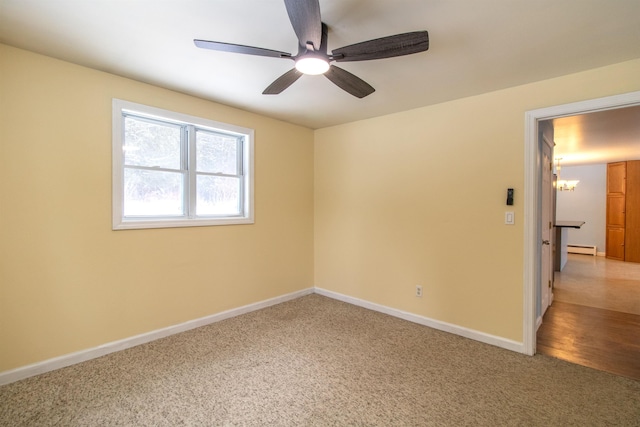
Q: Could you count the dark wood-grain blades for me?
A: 5